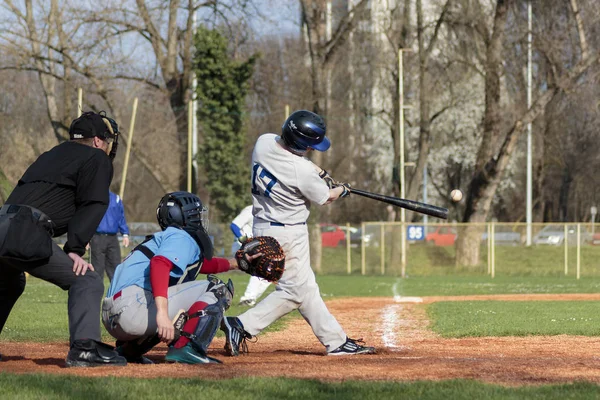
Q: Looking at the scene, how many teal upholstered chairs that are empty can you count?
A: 0